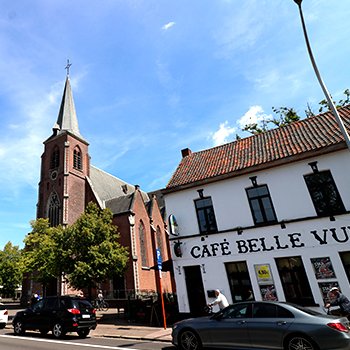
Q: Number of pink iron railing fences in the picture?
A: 0